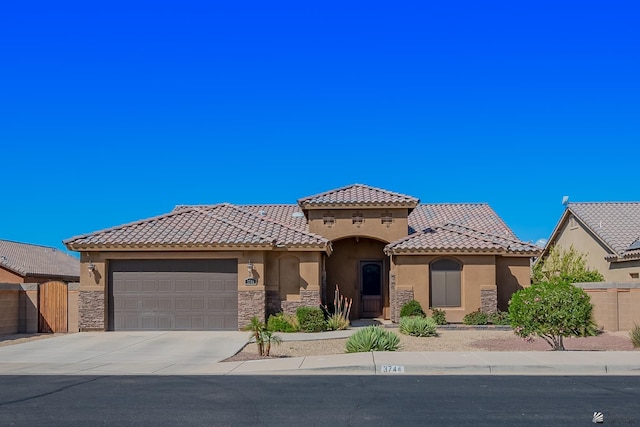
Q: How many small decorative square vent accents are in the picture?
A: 3